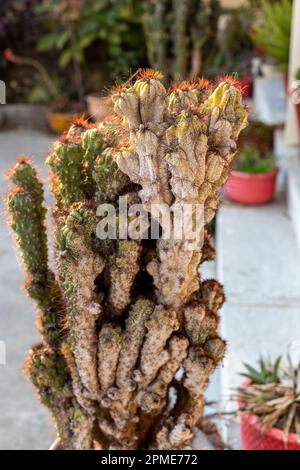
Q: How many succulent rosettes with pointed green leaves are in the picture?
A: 1